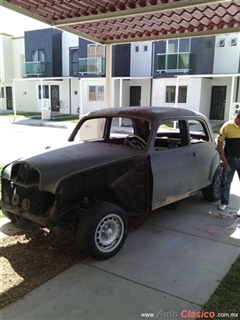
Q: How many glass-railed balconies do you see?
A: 3